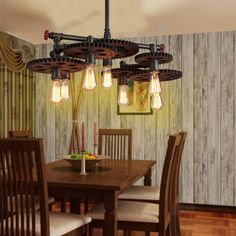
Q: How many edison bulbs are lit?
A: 7